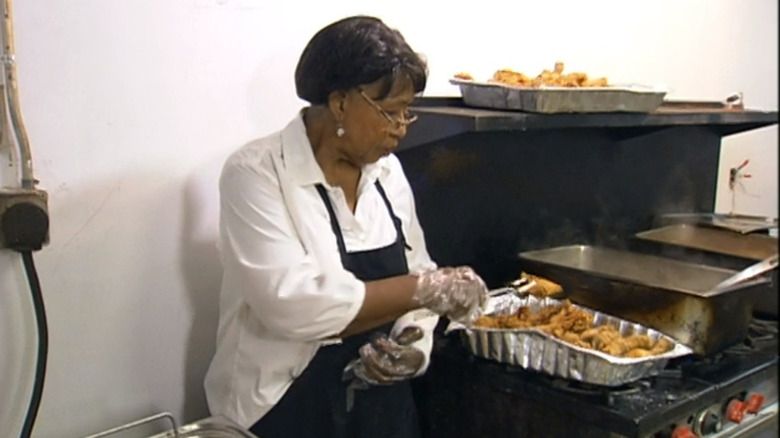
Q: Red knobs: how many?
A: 3